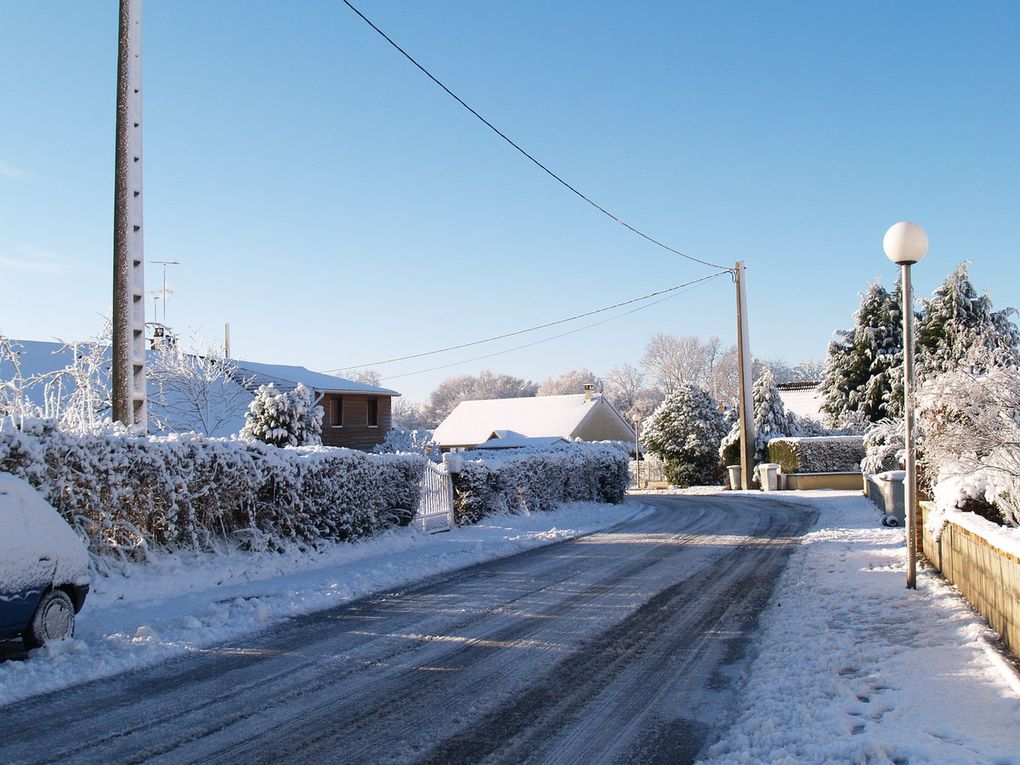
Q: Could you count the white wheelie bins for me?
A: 2